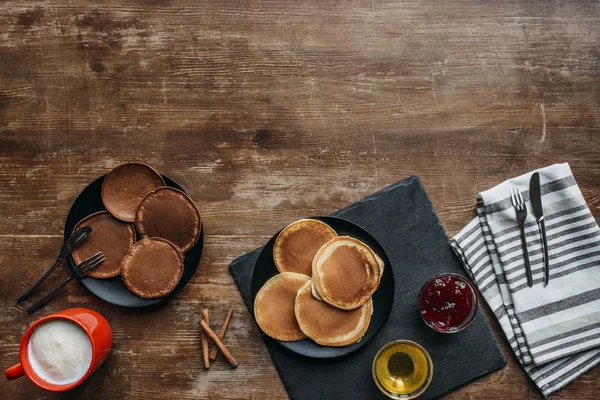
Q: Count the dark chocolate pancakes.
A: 4